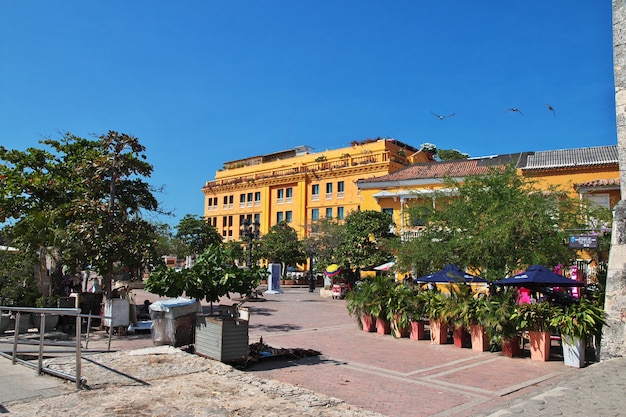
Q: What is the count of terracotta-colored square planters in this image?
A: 9